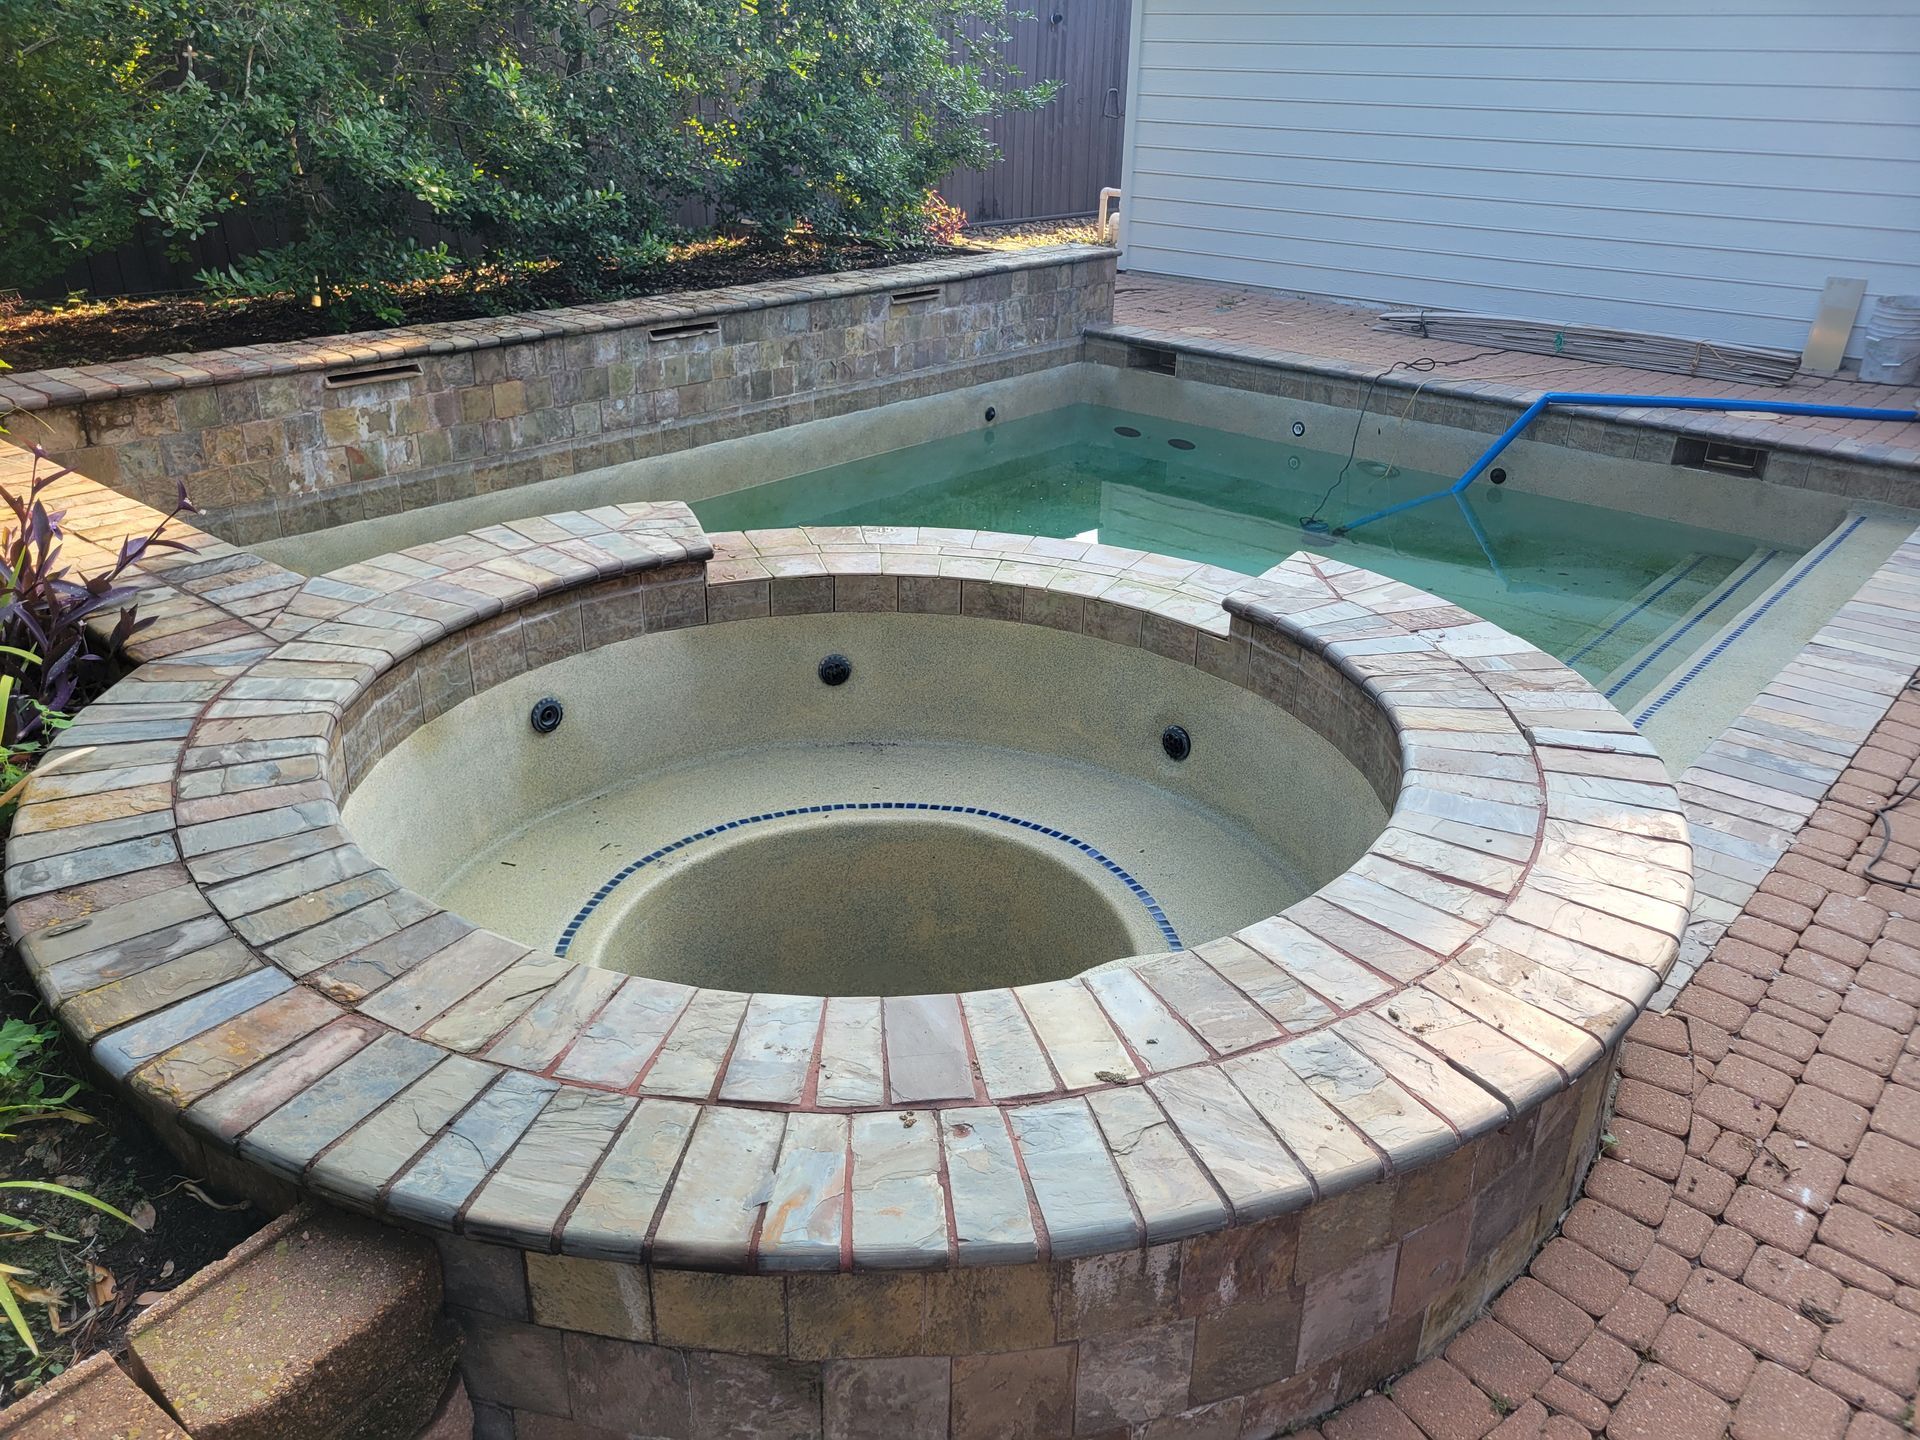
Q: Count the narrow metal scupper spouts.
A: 3